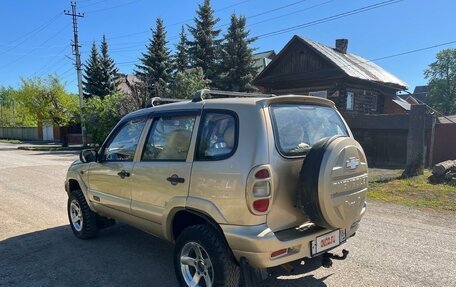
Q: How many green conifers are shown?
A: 6